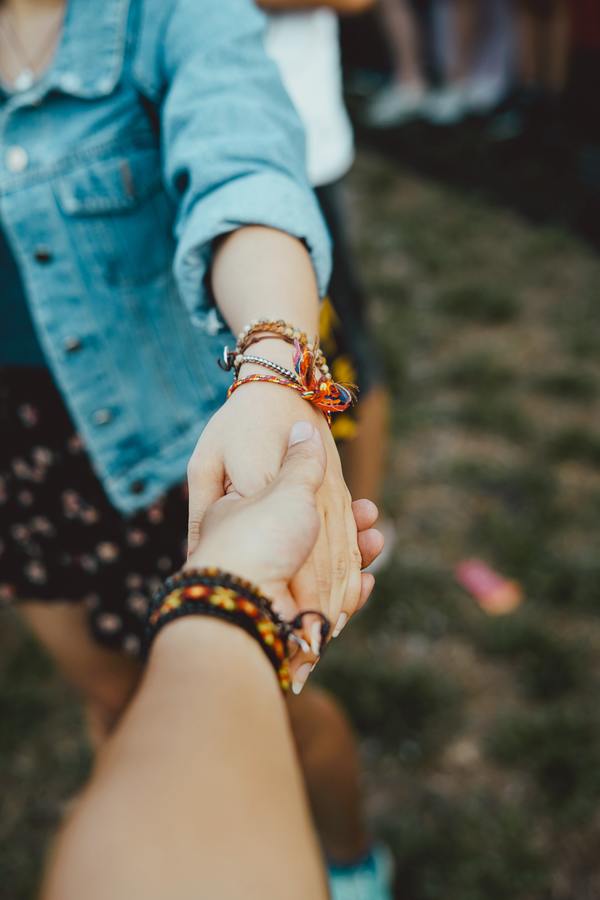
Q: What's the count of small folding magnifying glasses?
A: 0